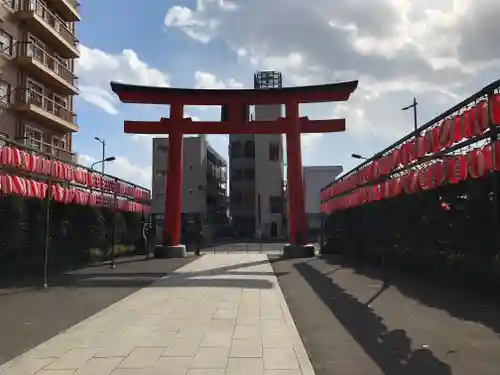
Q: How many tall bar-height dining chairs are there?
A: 0